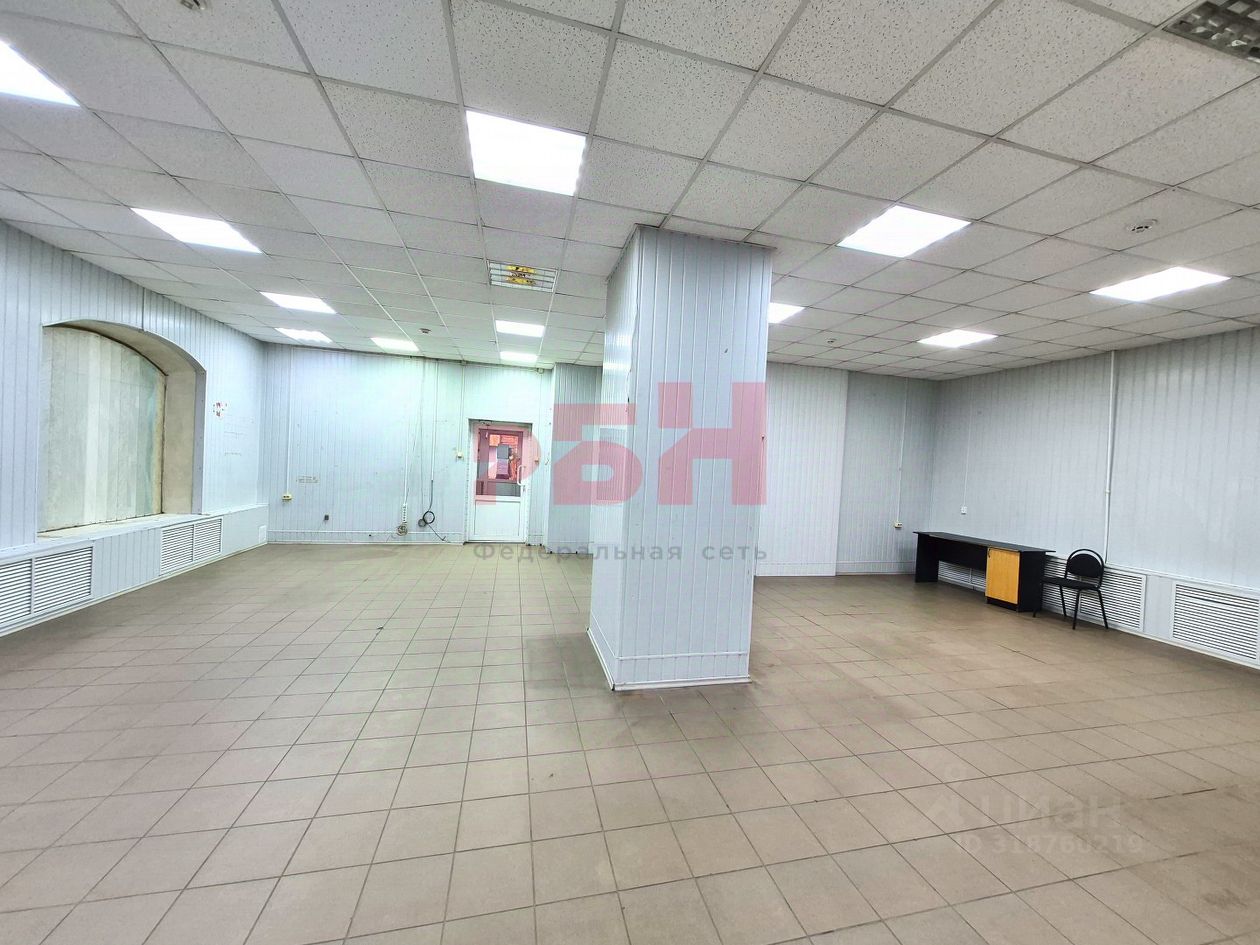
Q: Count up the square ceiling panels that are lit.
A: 12